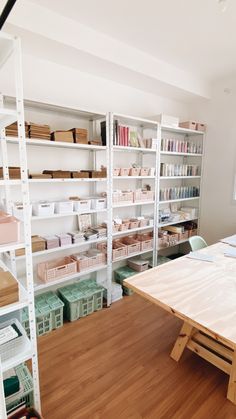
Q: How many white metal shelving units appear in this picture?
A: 4